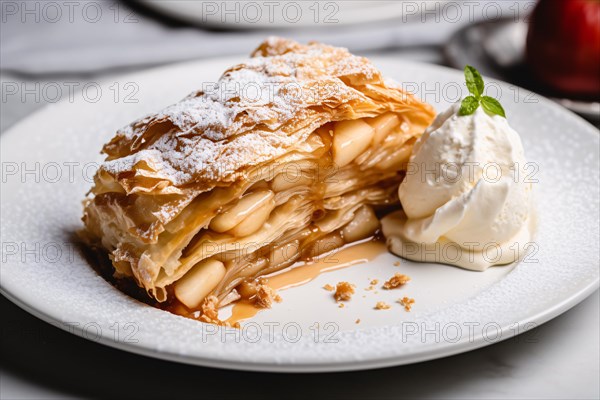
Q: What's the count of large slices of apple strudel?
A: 1